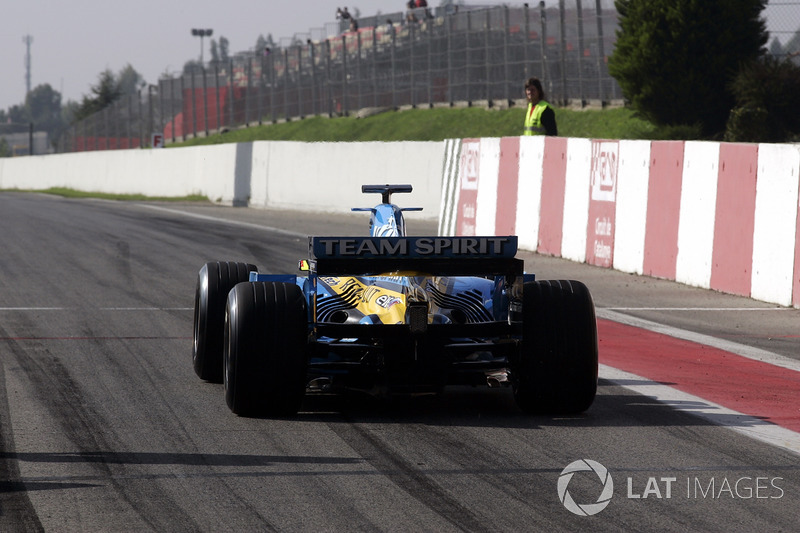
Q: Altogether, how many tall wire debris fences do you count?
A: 1